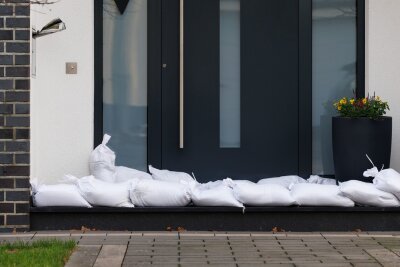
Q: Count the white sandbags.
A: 14